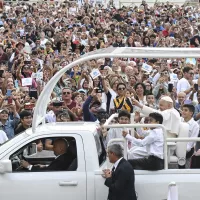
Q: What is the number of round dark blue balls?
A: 0